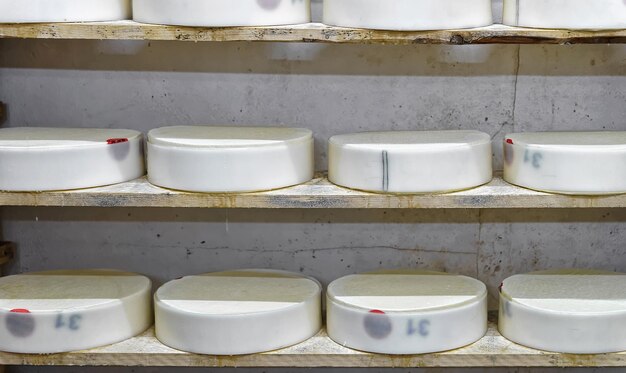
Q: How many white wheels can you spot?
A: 12